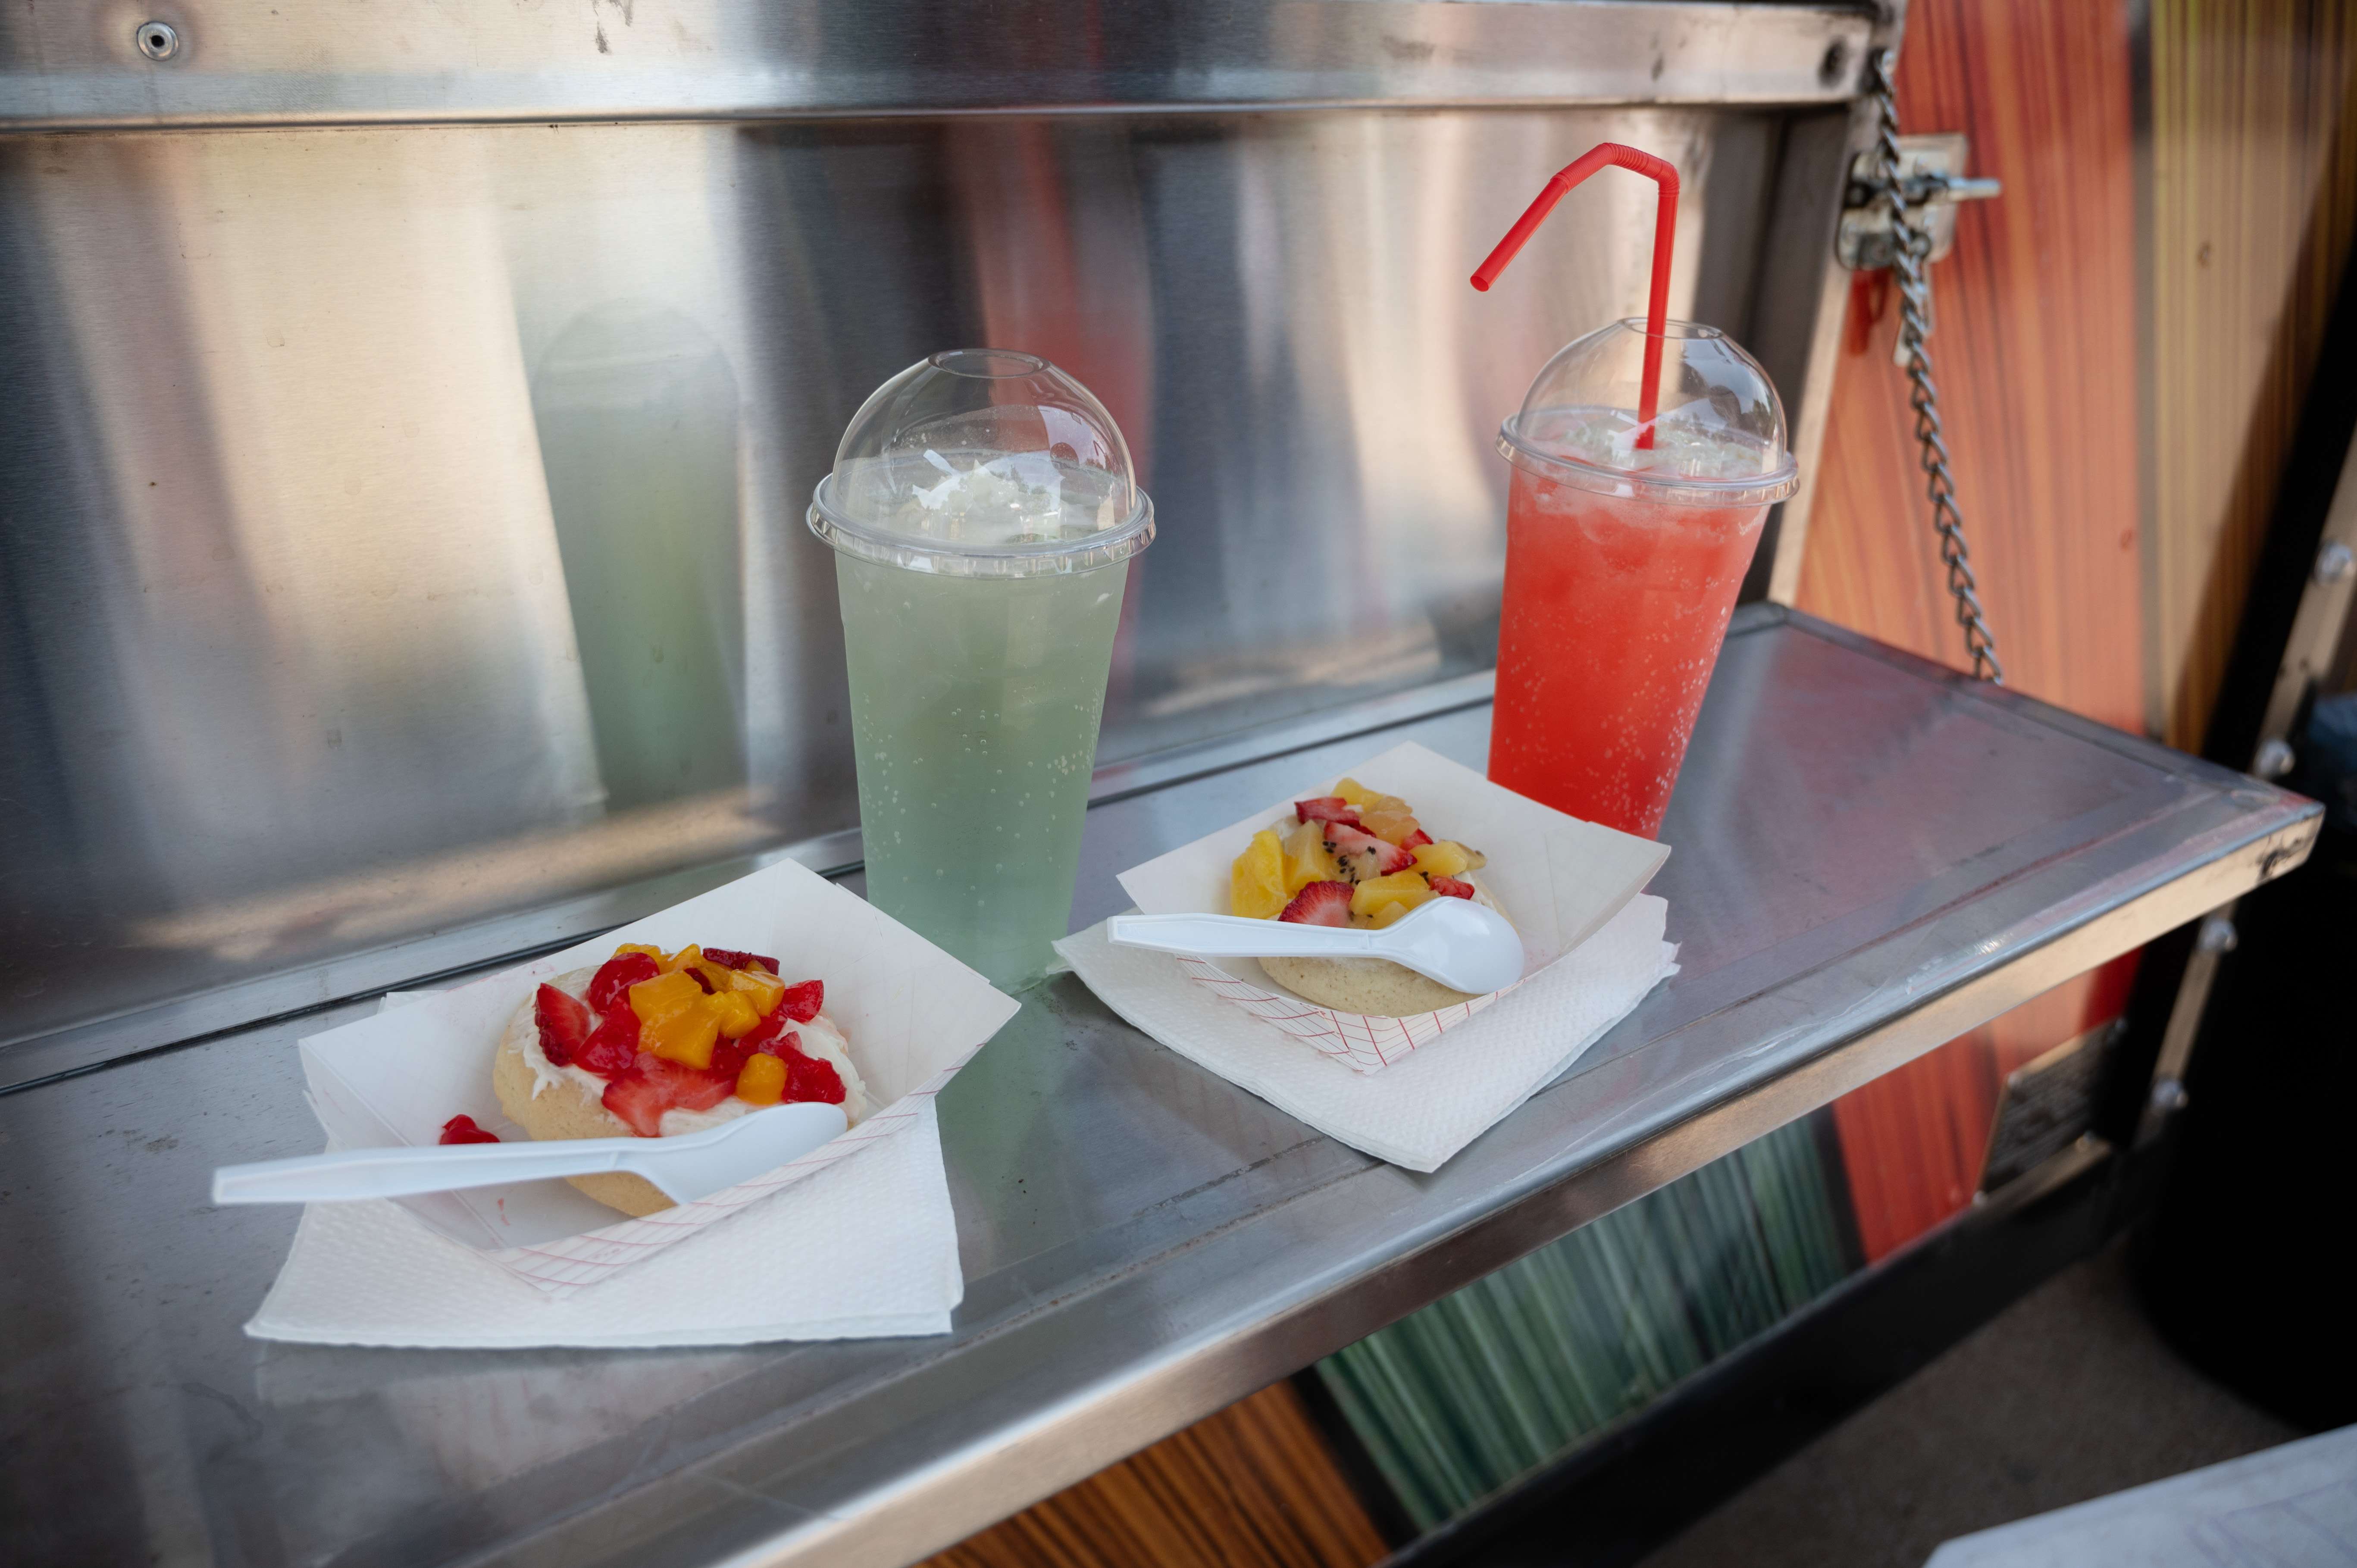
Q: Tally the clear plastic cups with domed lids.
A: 2